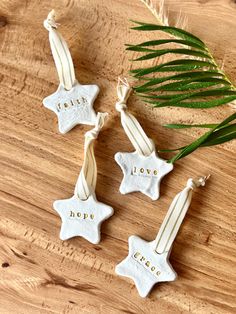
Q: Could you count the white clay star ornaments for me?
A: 4